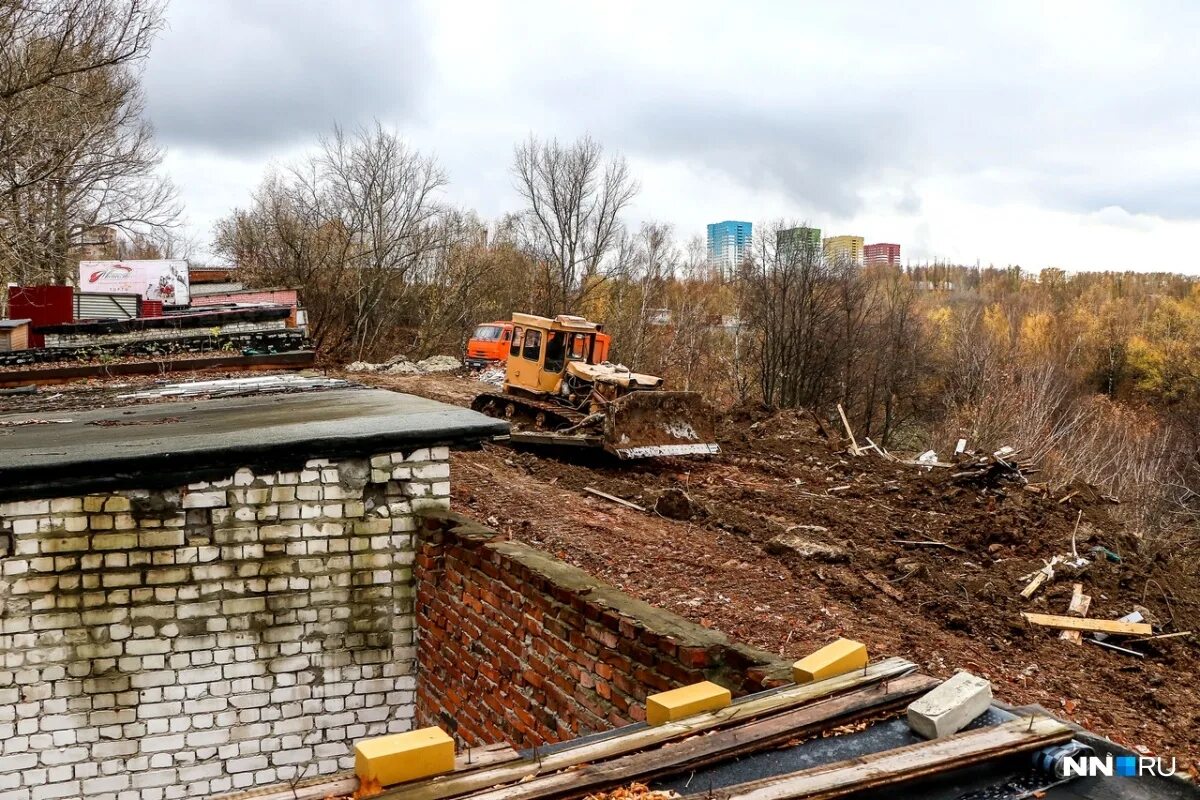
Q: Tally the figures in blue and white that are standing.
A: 0